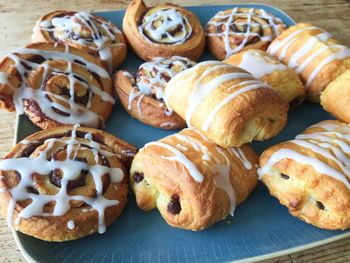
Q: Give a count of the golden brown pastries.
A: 12